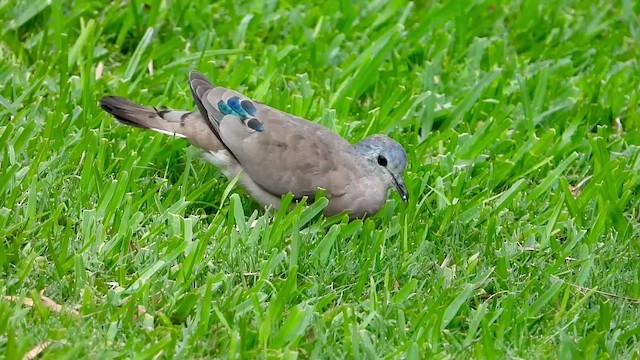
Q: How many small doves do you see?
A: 1